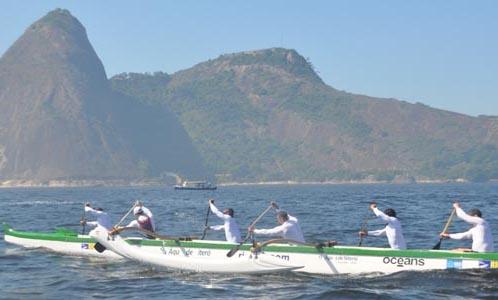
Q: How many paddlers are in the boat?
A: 6